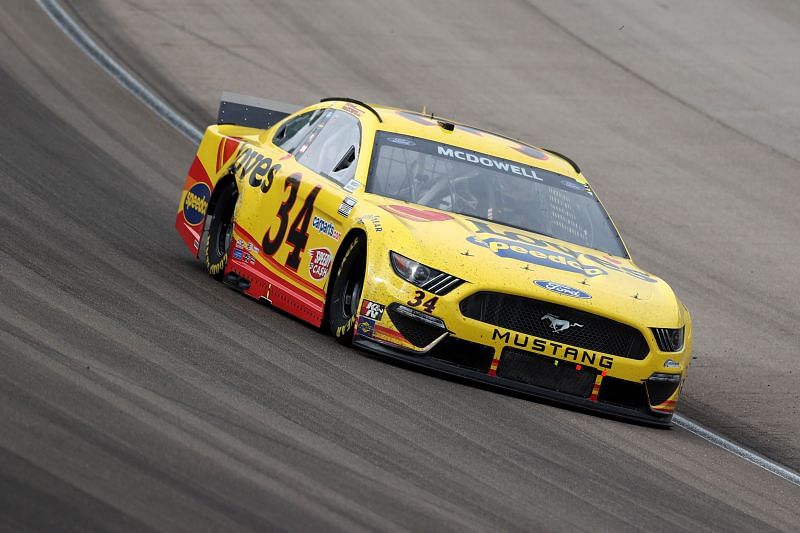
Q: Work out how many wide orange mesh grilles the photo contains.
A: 0